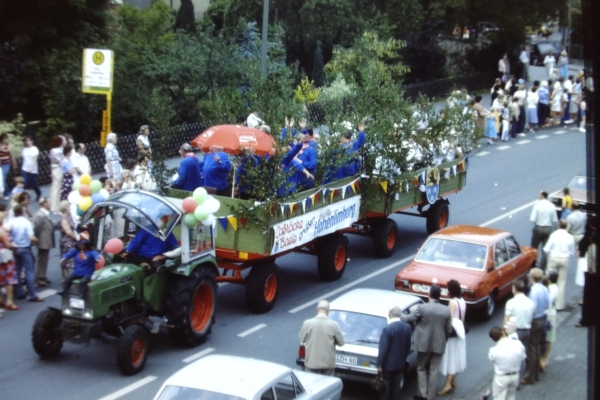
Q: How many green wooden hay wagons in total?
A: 2